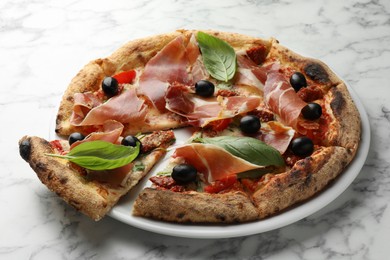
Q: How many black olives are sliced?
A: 0